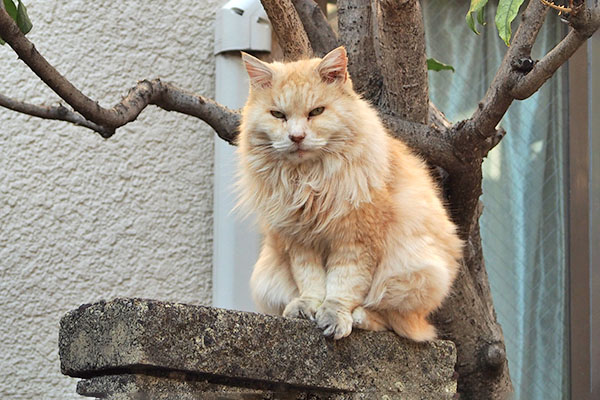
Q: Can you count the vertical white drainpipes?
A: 1